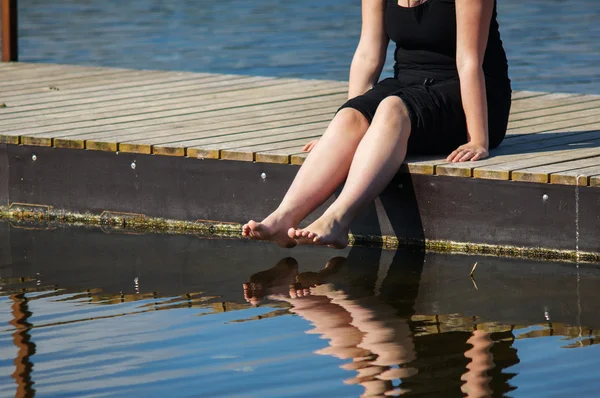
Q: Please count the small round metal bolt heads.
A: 4